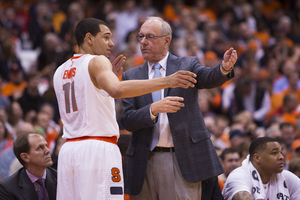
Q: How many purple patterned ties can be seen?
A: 1